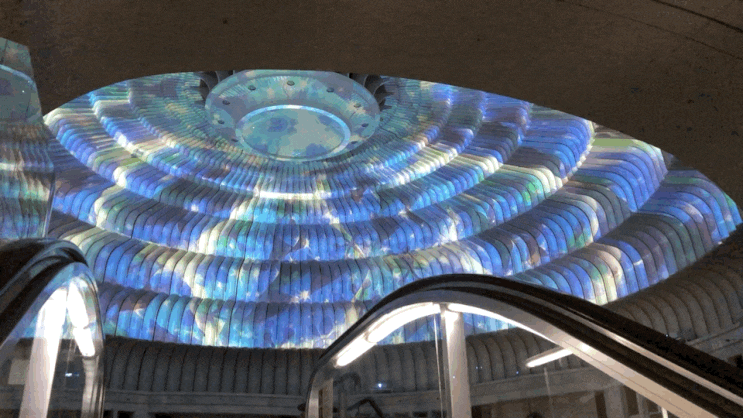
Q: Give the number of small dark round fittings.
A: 9